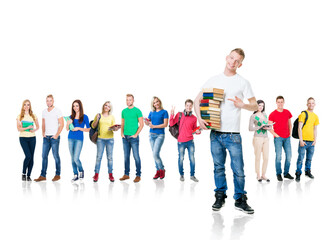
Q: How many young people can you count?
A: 11